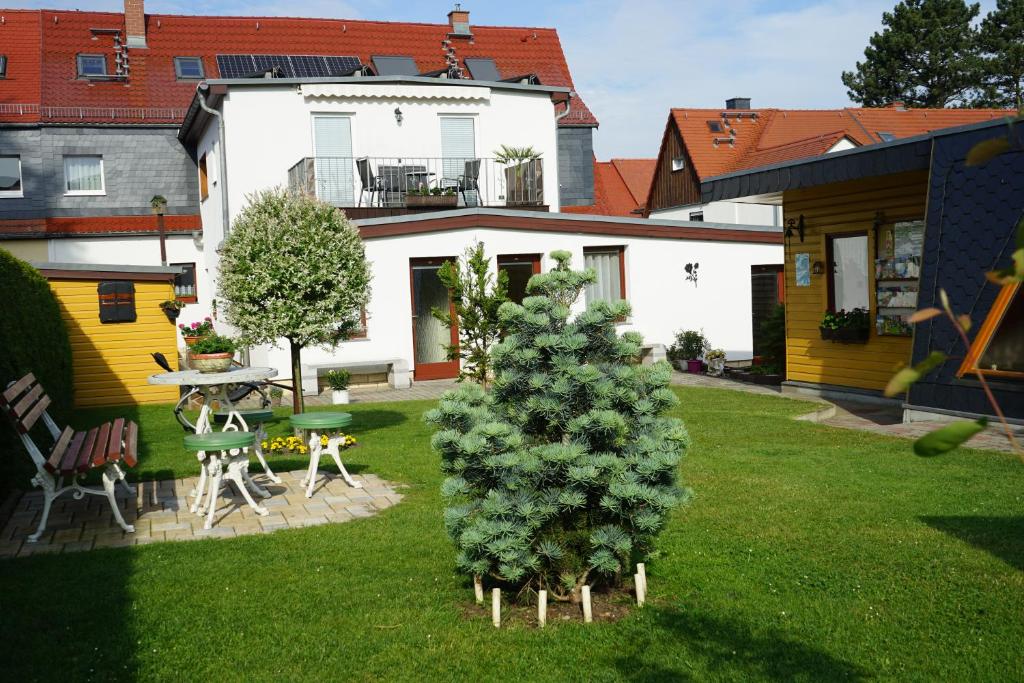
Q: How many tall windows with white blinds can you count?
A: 2